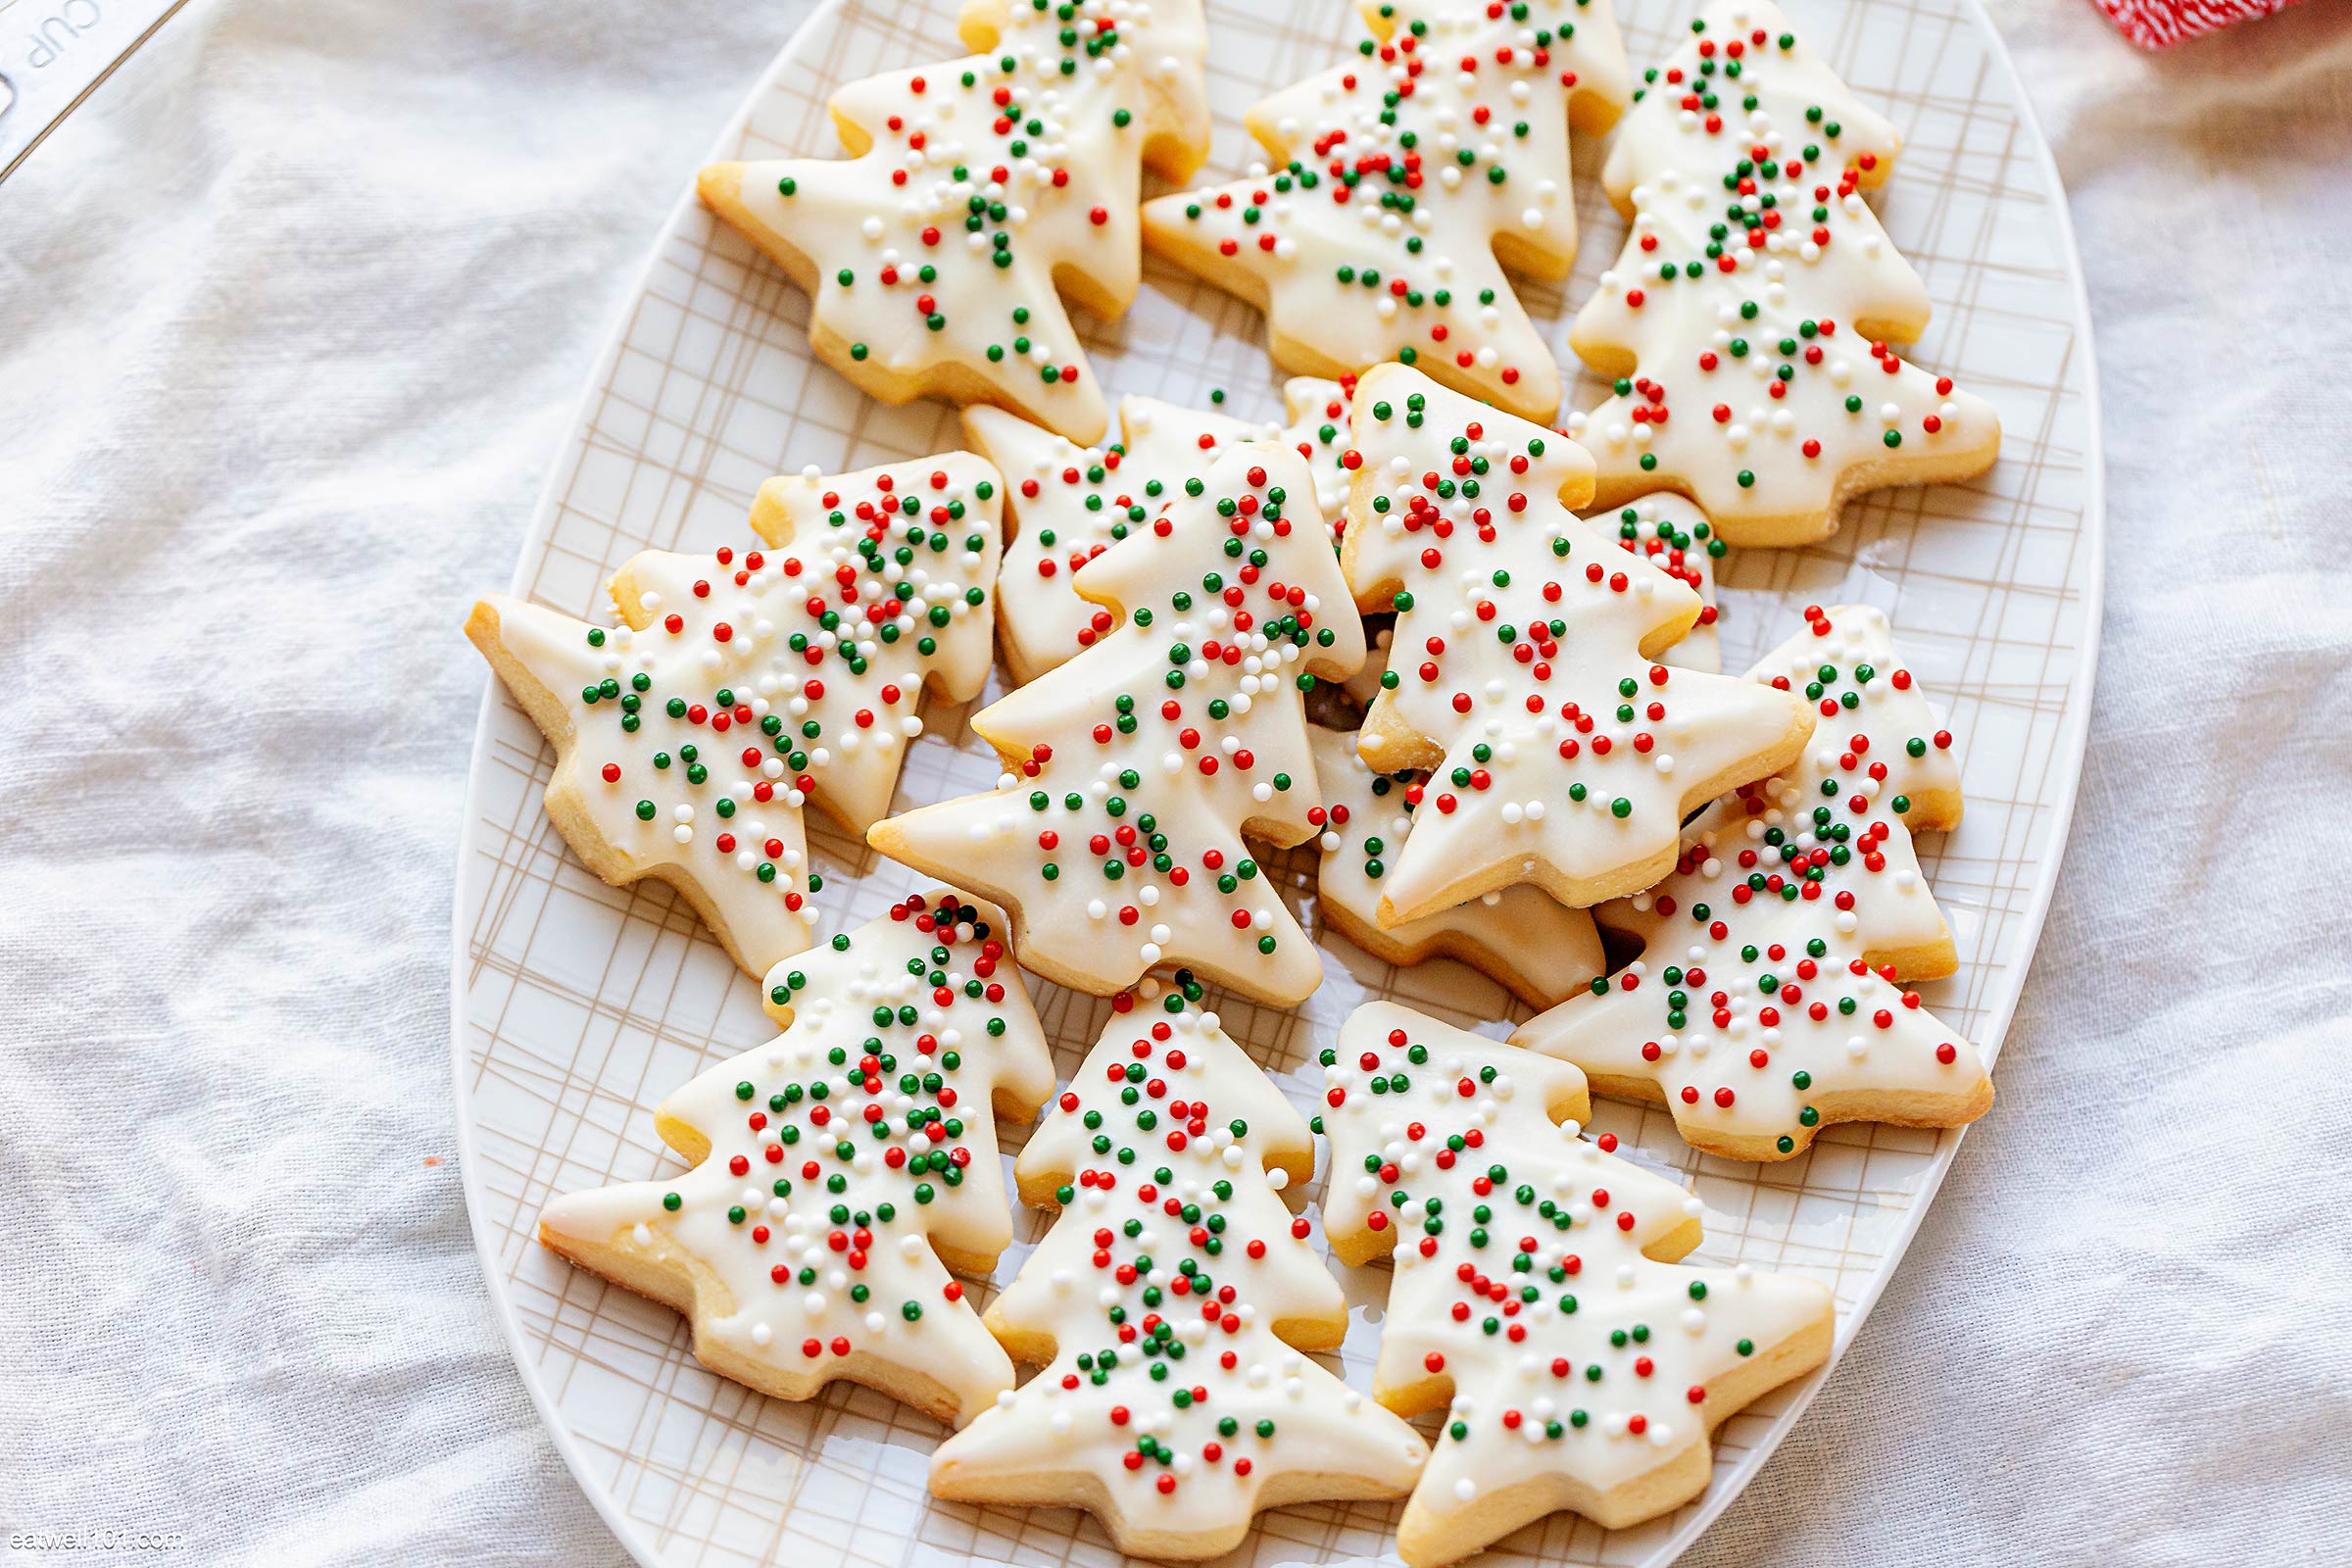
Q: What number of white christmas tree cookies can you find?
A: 12